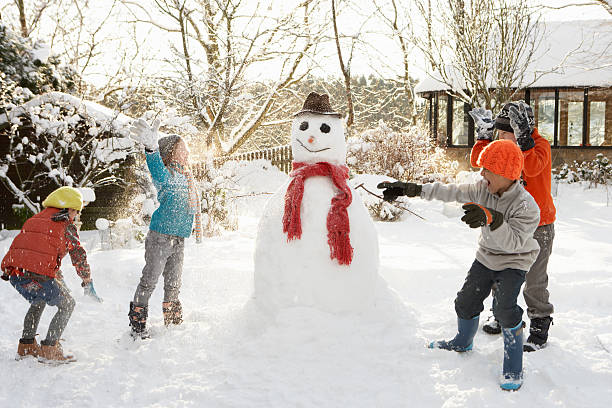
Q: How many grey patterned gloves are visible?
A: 2